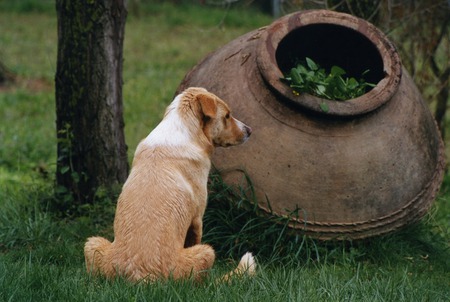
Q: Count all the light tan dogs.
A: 1